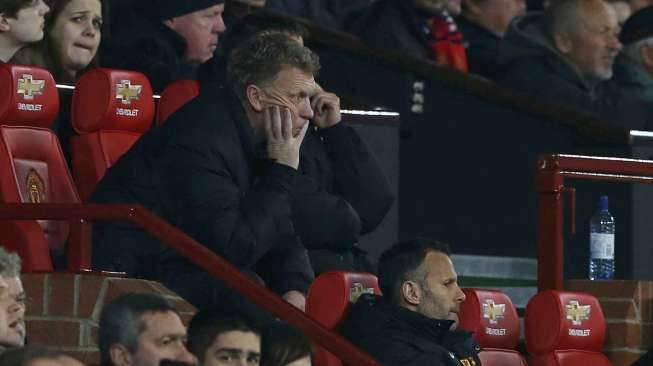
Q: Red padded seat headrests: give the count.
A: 6